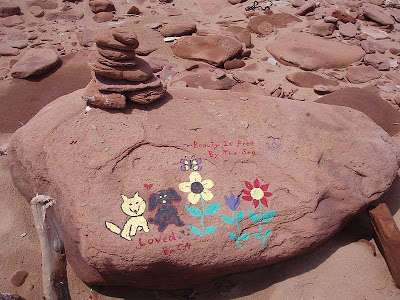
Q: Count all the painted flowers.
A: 3